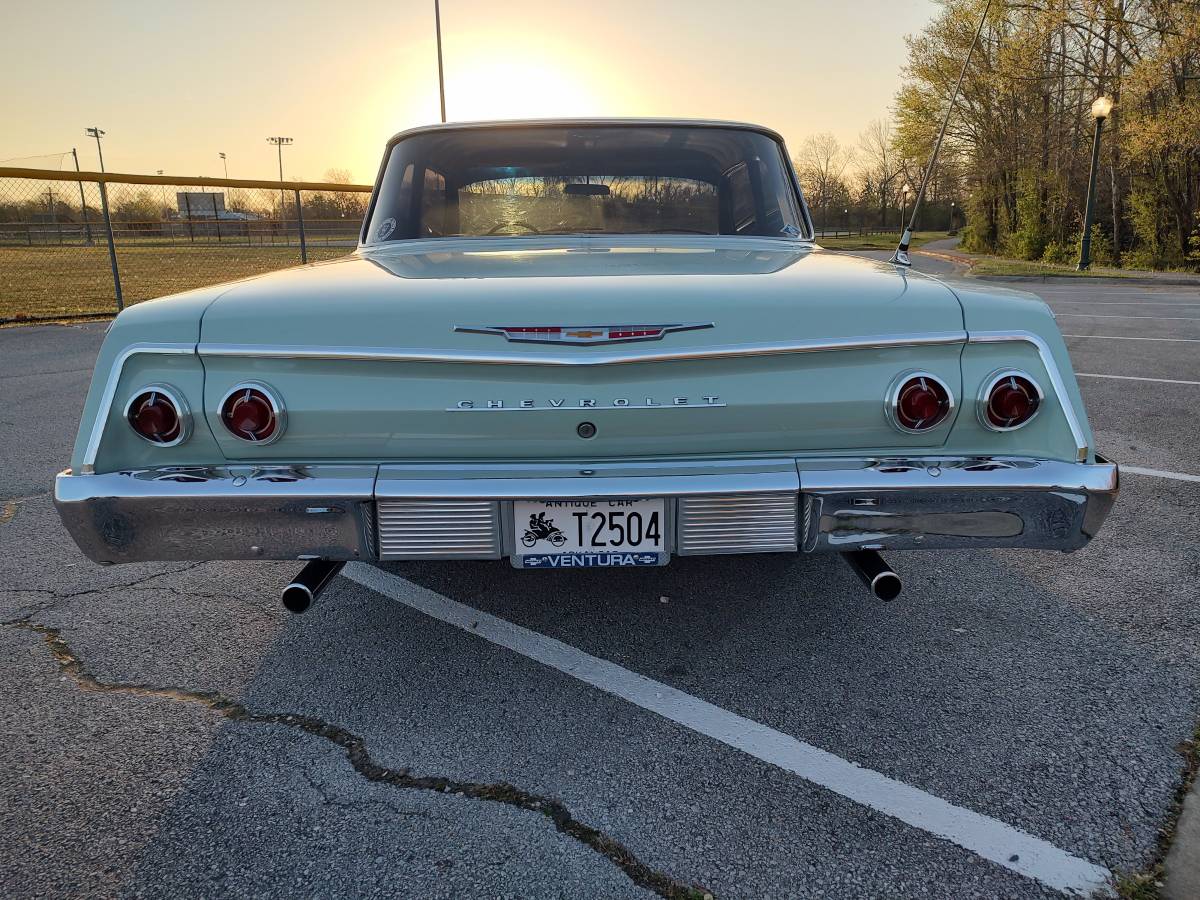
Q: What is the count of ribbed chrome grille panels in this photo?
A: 2